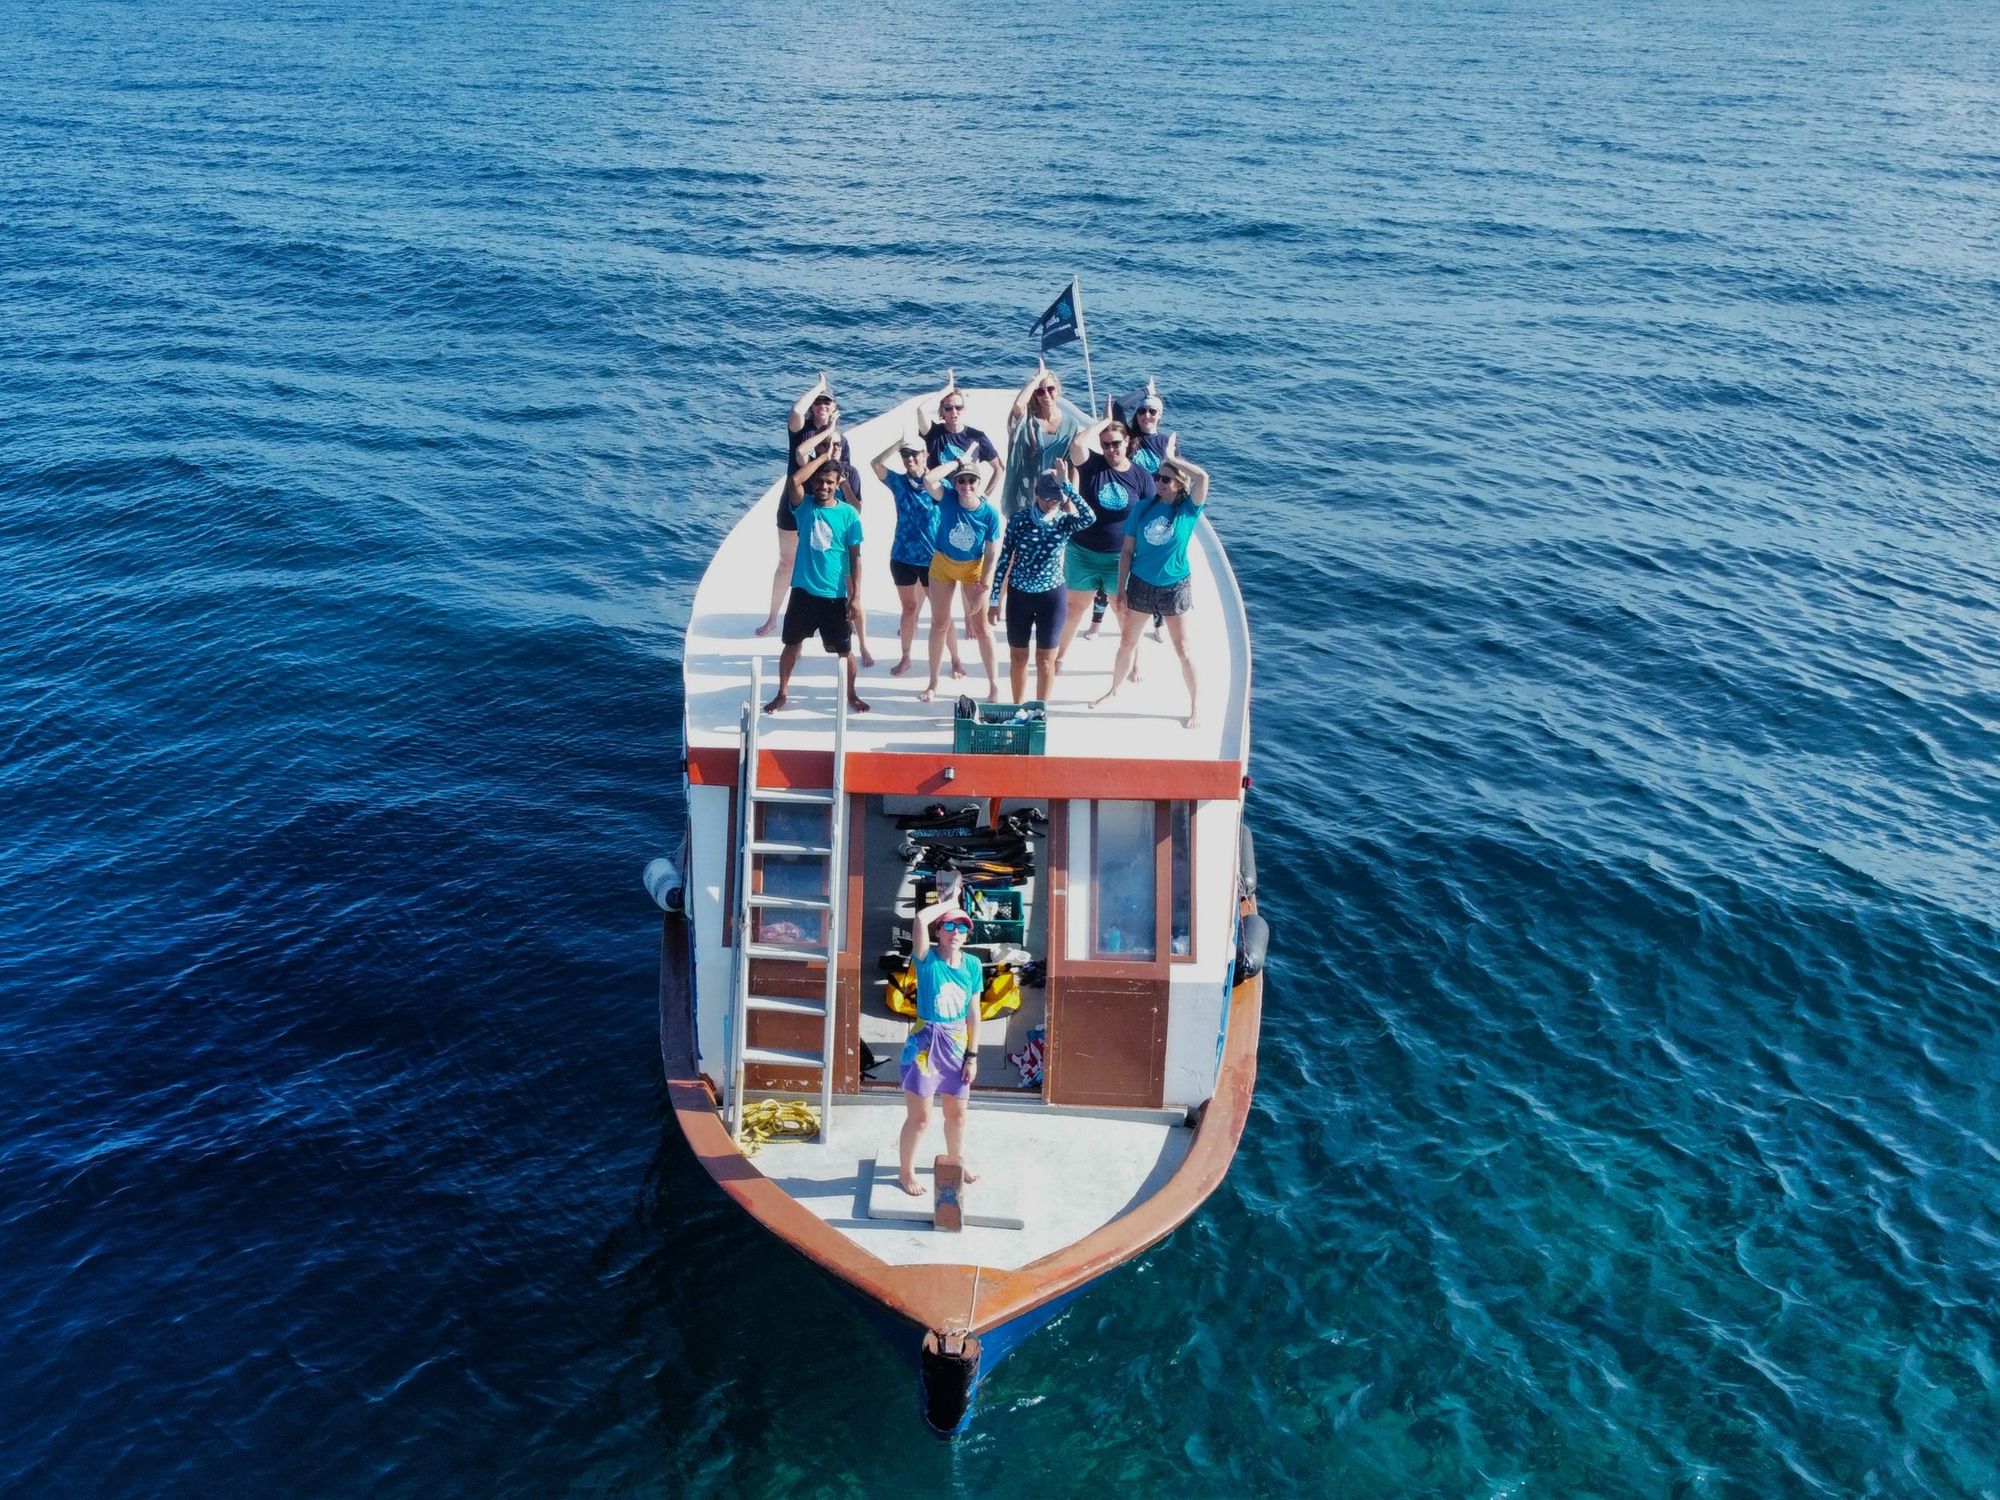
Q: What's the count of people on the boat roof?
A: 11